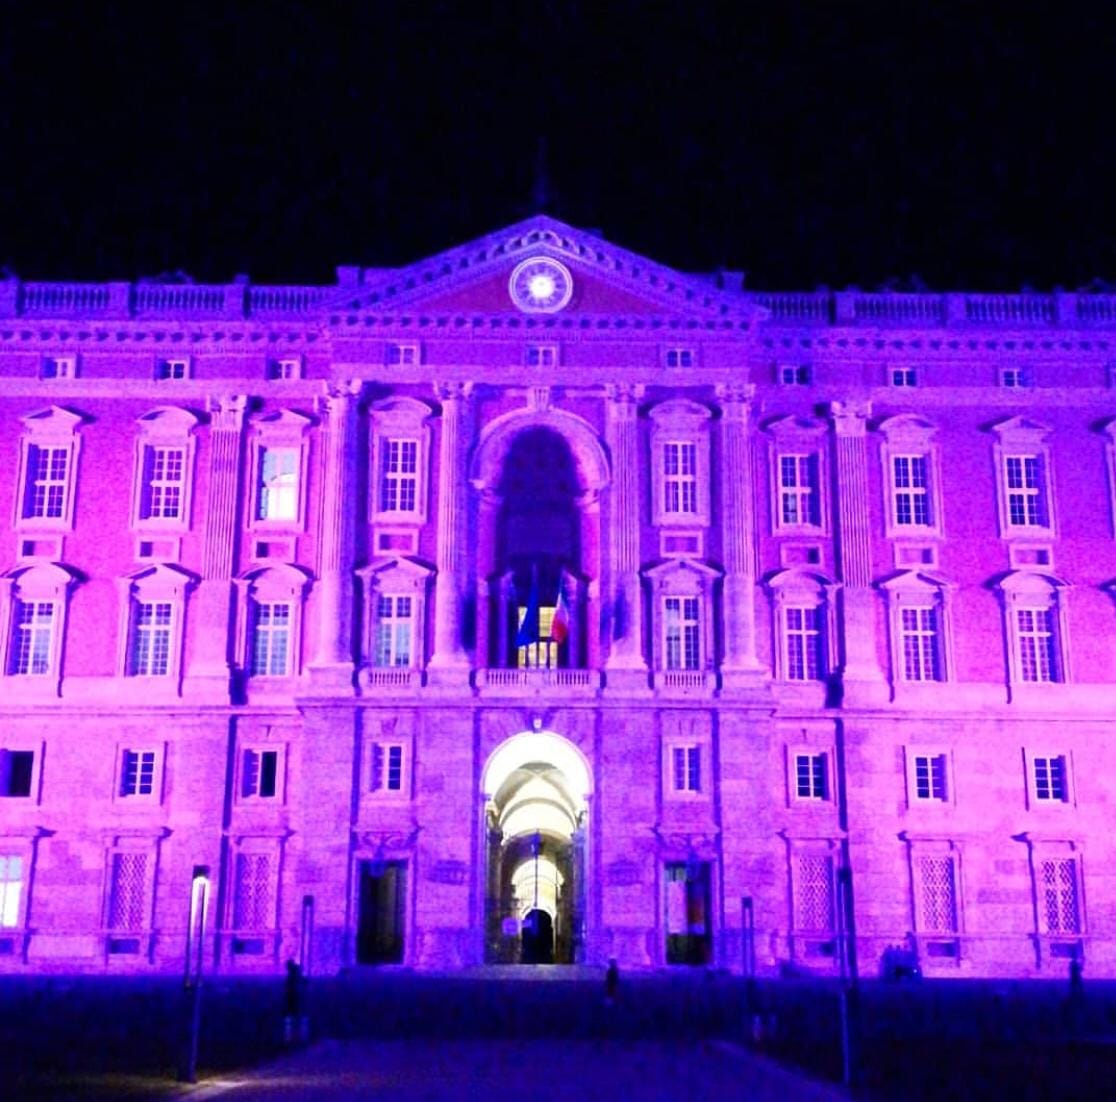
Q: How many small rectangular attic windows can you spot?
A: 9